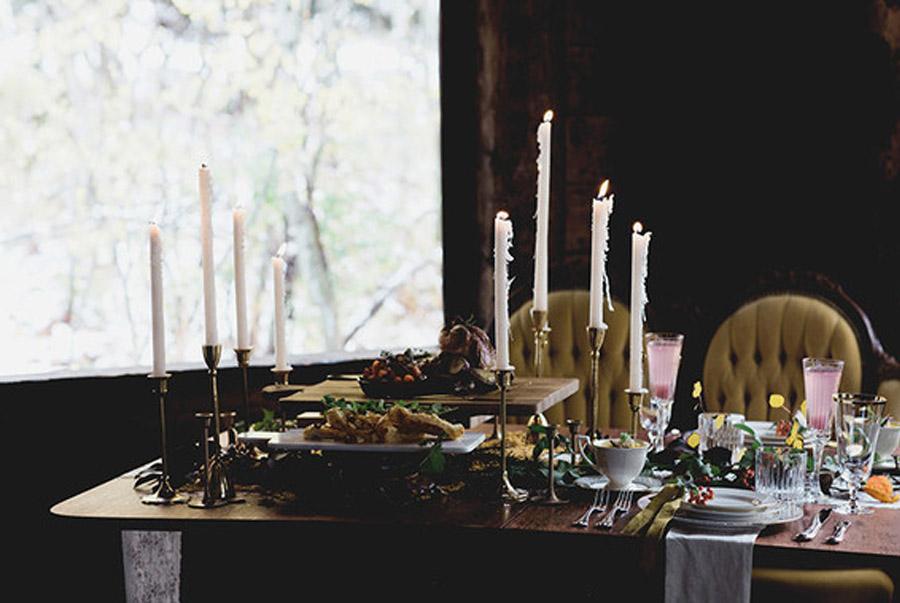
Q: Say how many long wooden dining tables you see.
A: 1